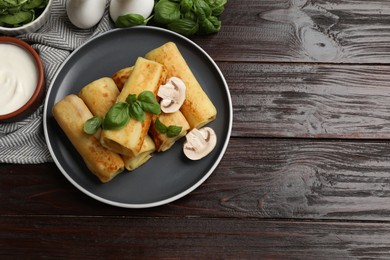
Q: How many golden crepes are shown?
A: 5